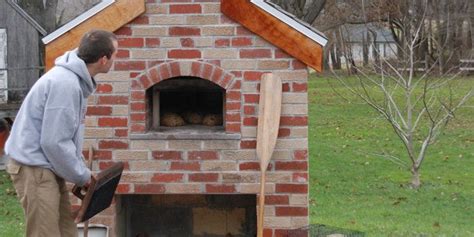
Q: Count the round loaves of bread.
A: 3